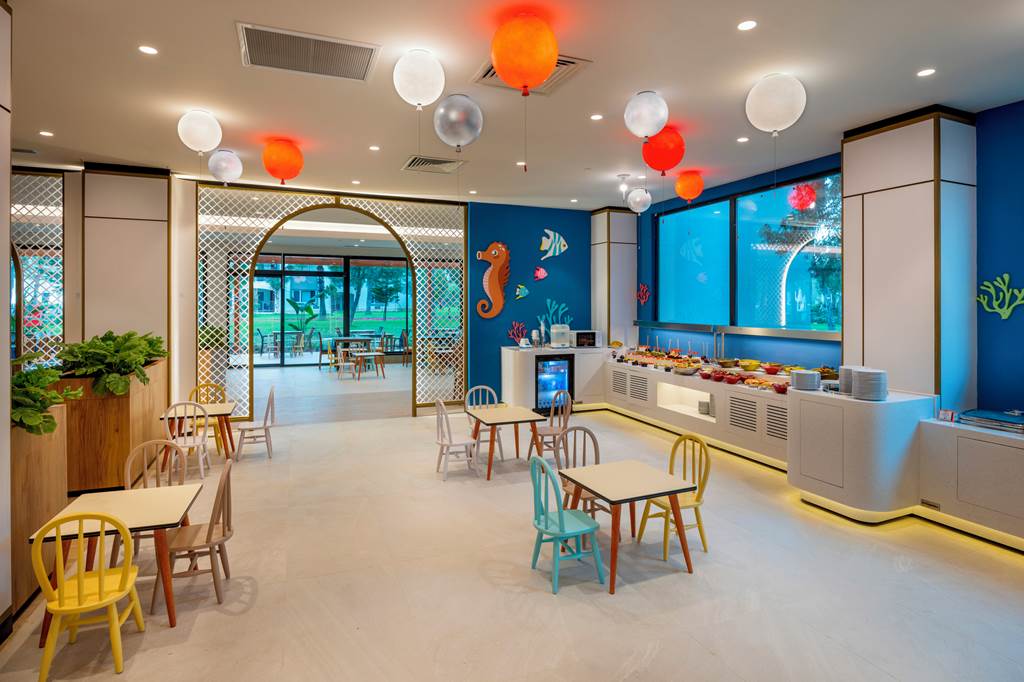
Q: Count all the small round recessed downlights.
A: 12